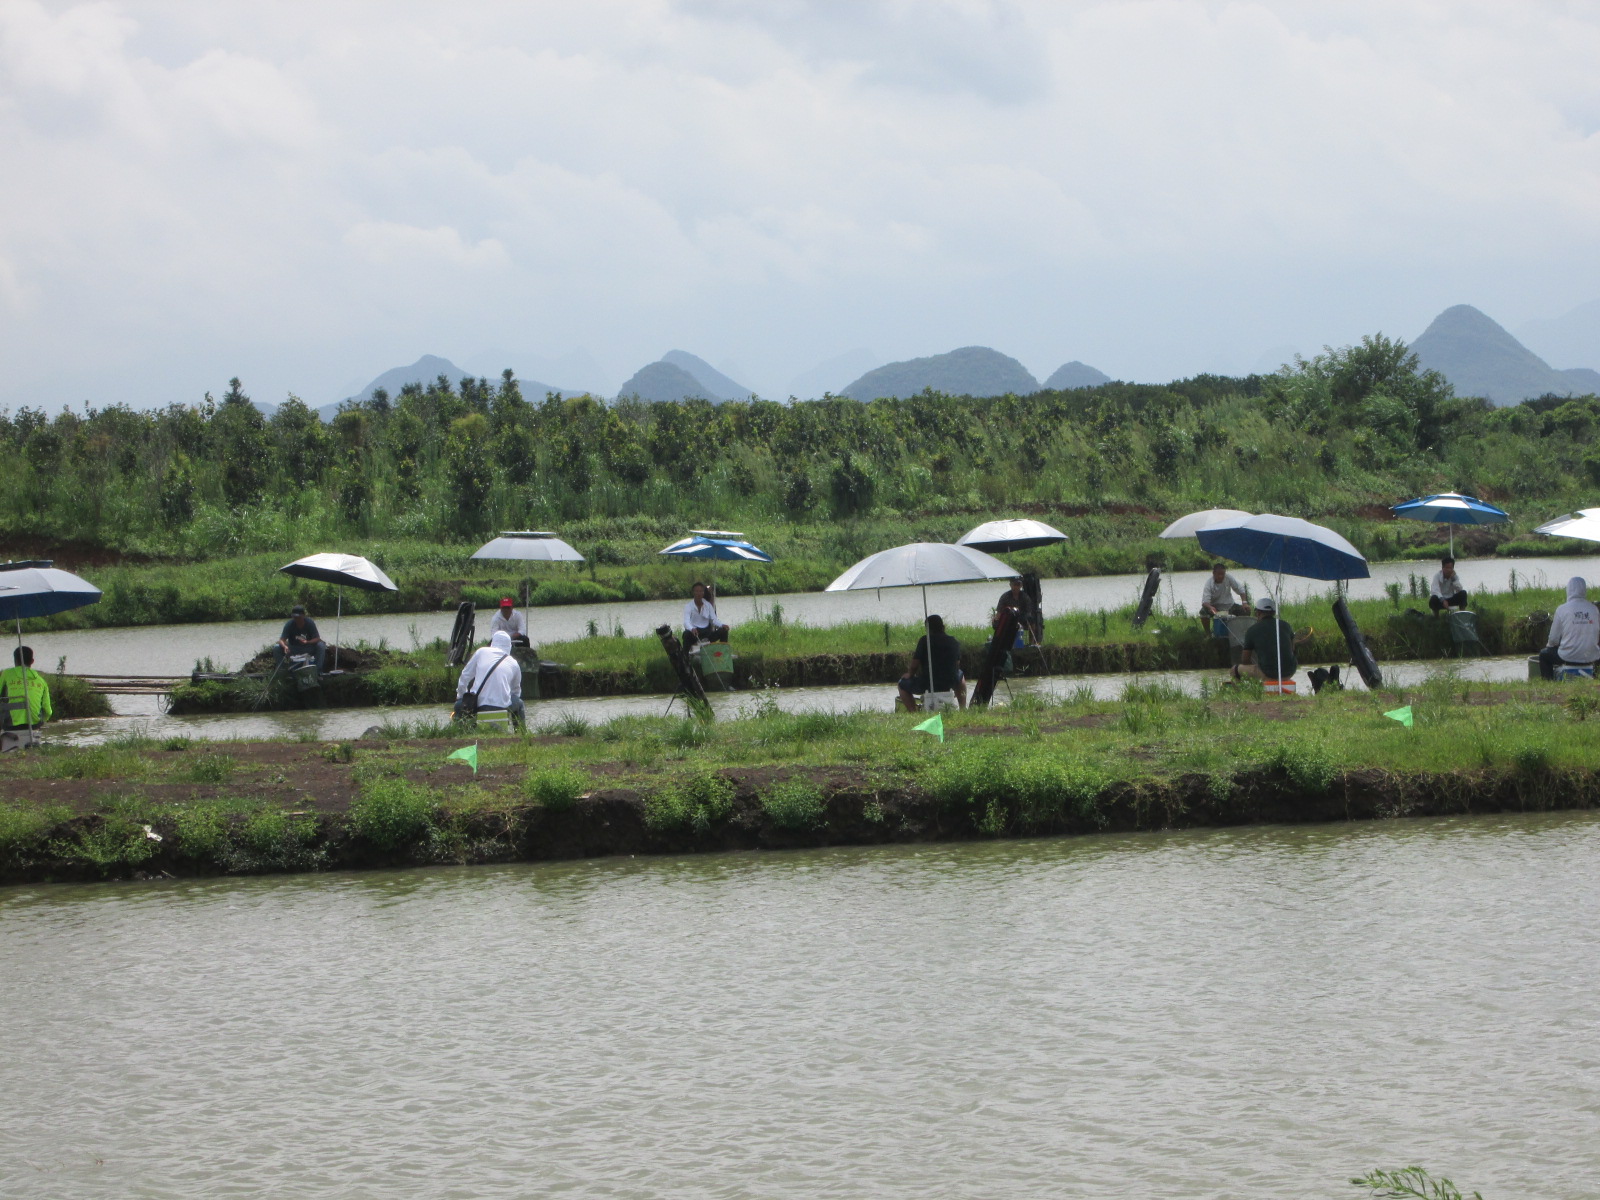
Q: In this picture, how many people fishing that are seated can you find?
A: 11